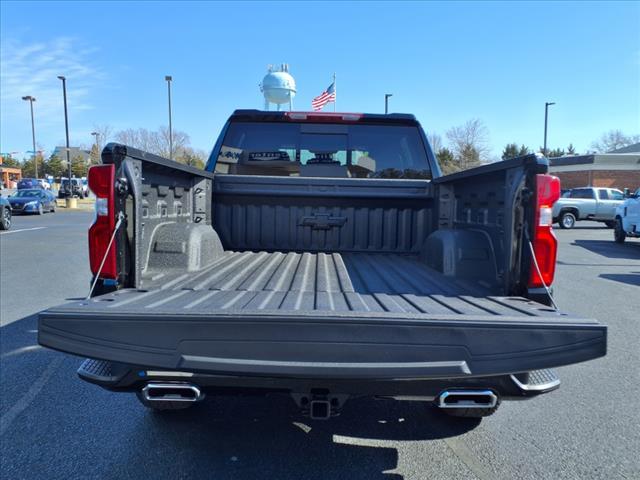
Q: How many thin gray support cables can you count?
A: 2